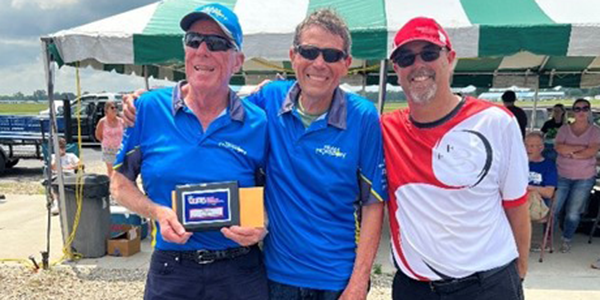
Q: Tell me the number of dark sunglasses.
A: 5